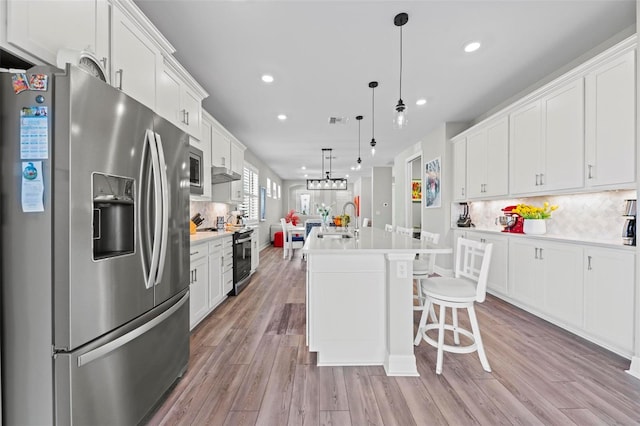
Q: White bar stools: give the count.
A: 4